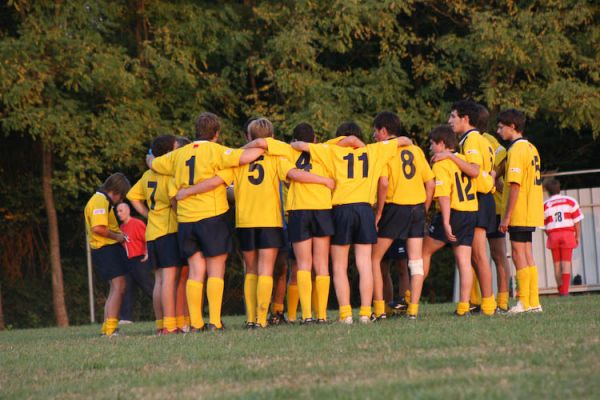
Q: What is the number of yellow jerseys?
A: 11